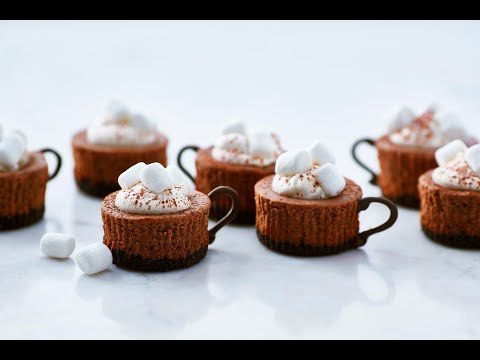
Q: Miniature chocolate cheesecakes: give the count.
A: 7